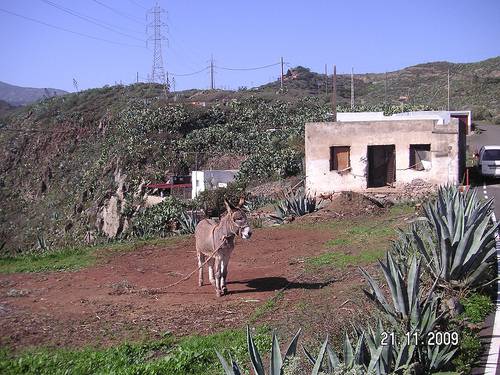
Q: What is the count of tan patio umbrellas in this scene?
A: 0